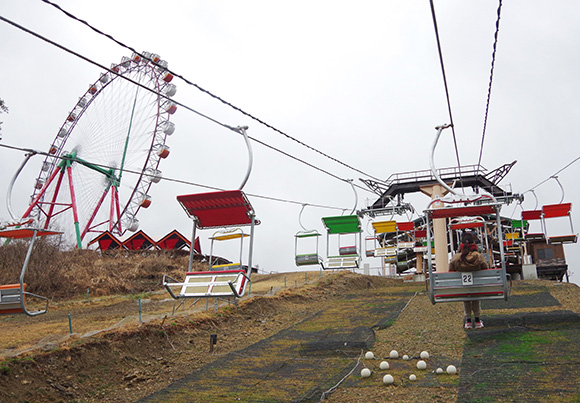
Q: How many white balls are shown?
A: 11